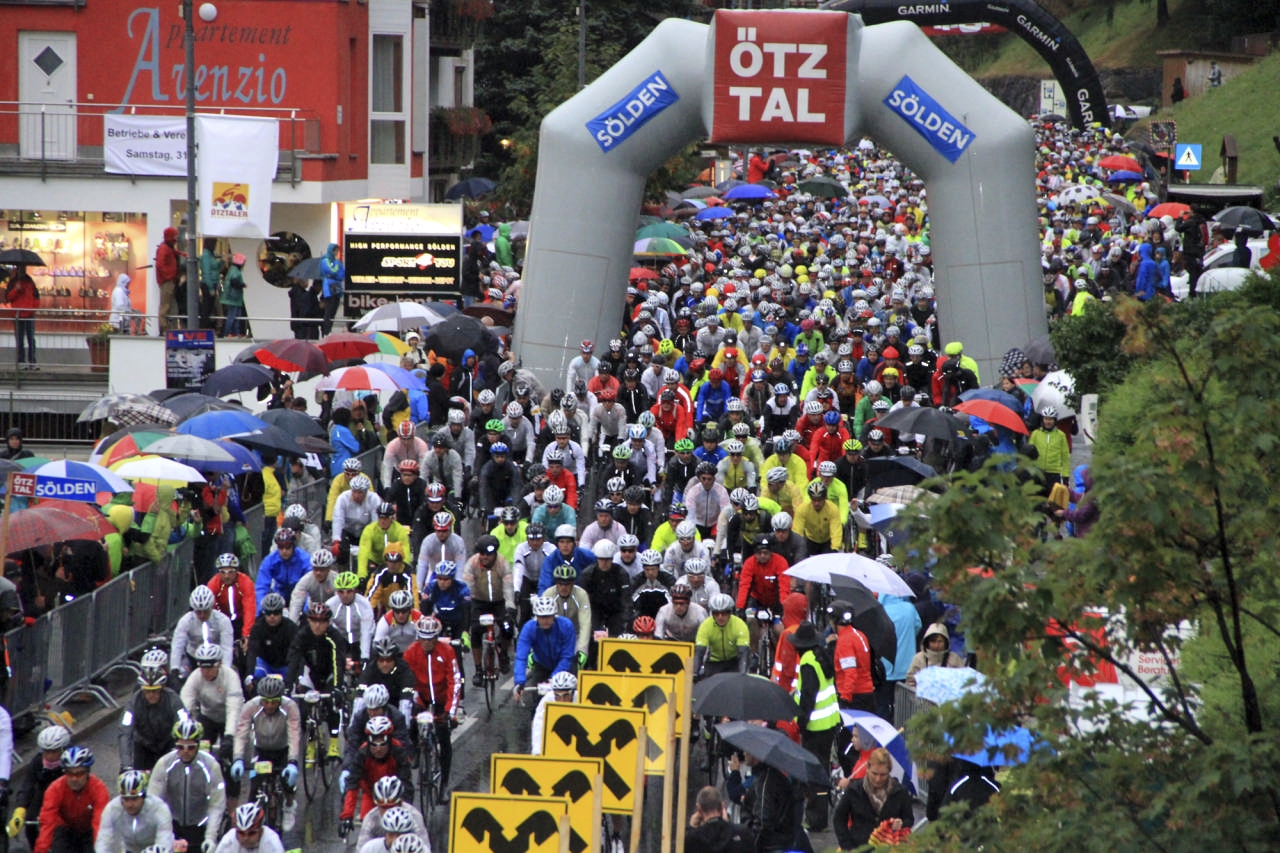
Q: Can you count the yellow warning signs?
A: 5